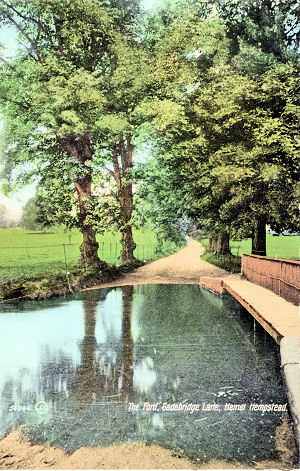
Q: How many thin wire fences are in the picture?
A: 1